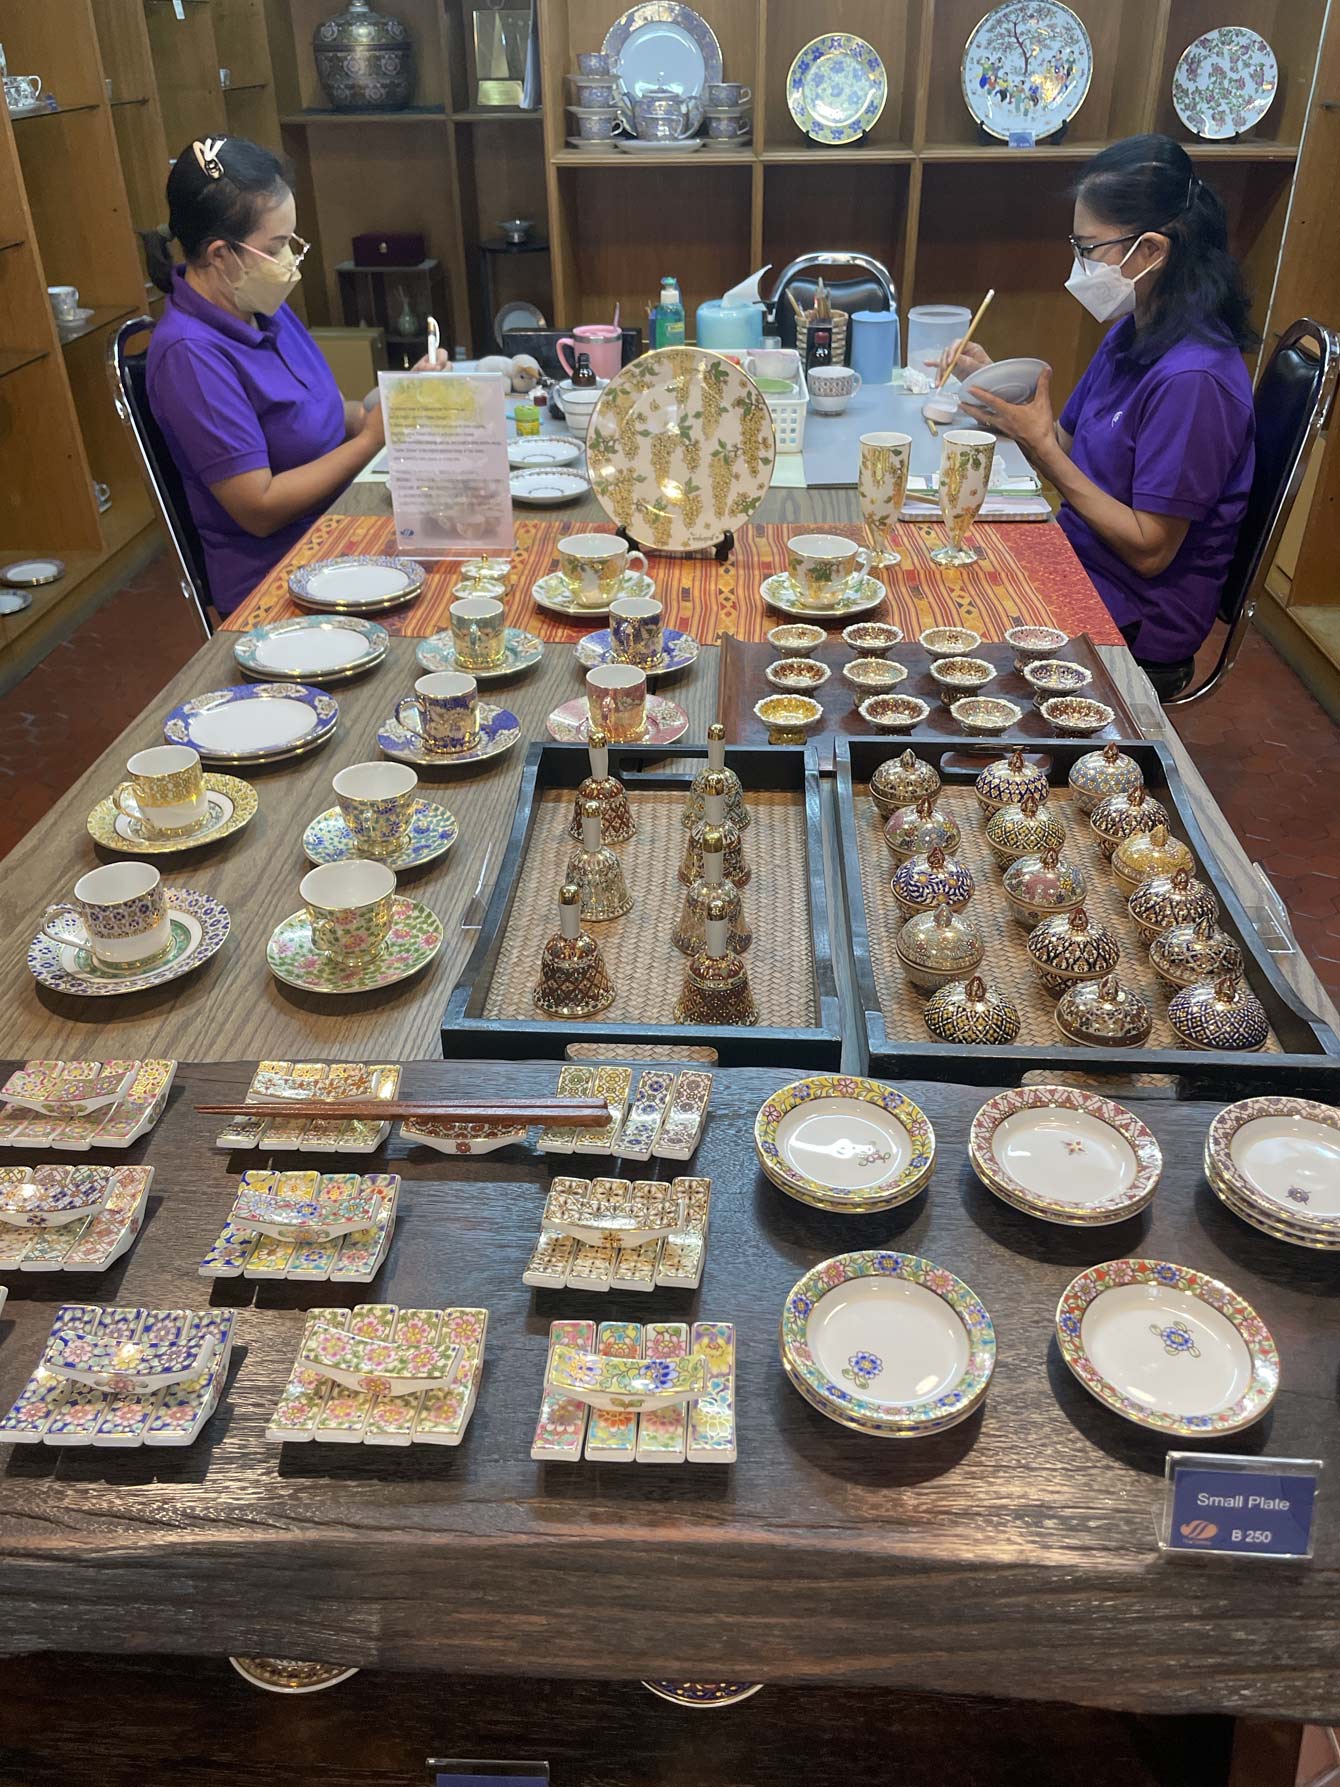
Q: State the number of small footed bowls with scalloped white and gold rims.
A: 12